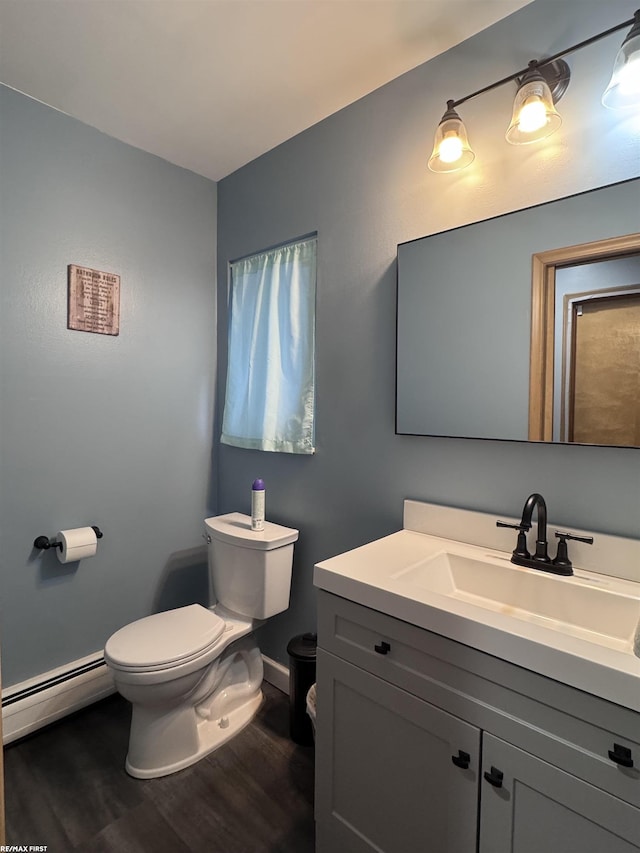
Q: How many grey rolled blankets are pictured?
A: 0